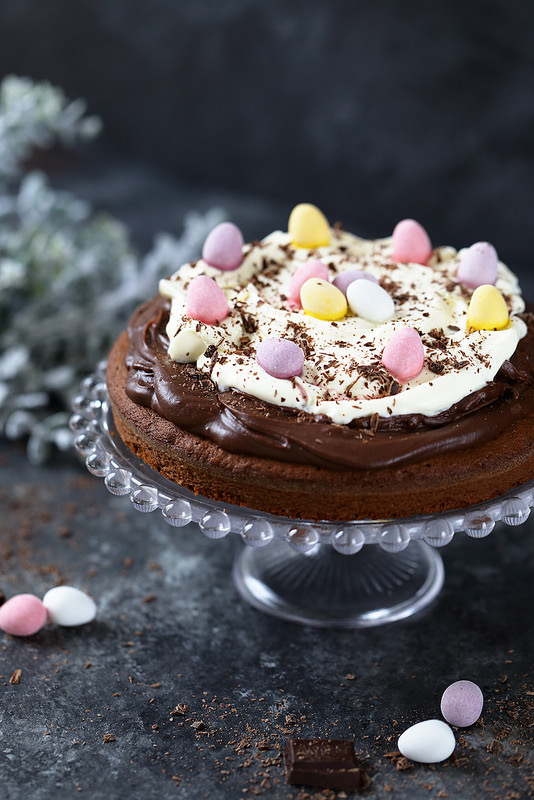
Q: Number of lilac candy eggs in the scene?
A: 5